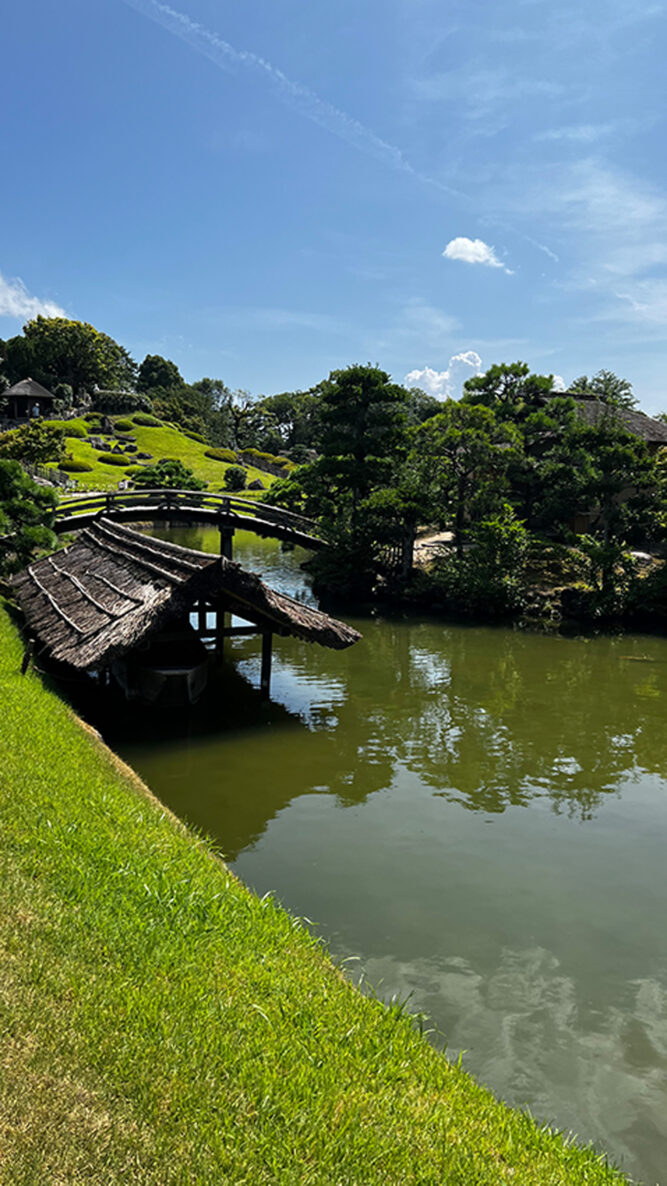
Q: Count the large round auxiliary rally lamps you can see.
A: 0